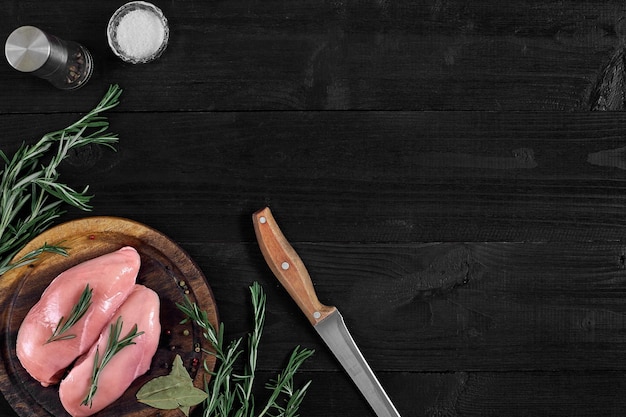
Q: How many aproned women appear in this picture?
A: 0